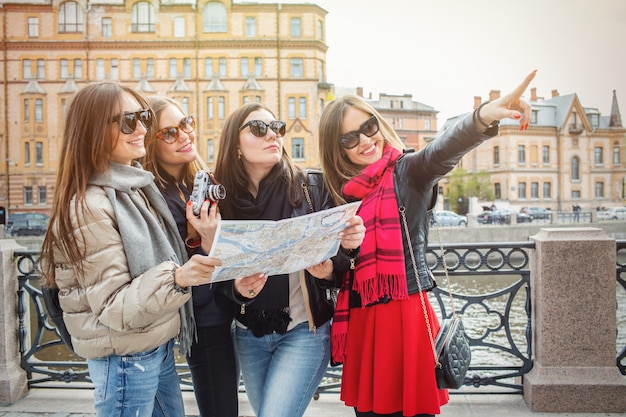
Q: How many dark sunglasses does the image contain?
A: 3